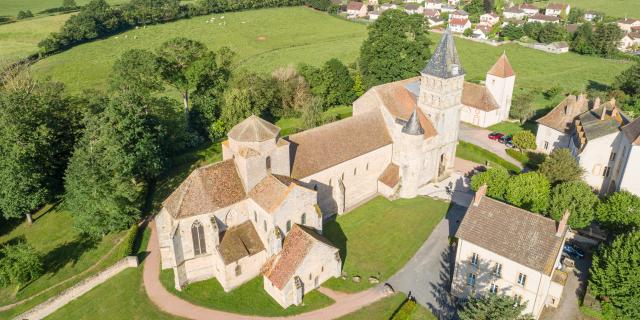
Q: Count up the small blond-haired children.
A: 0